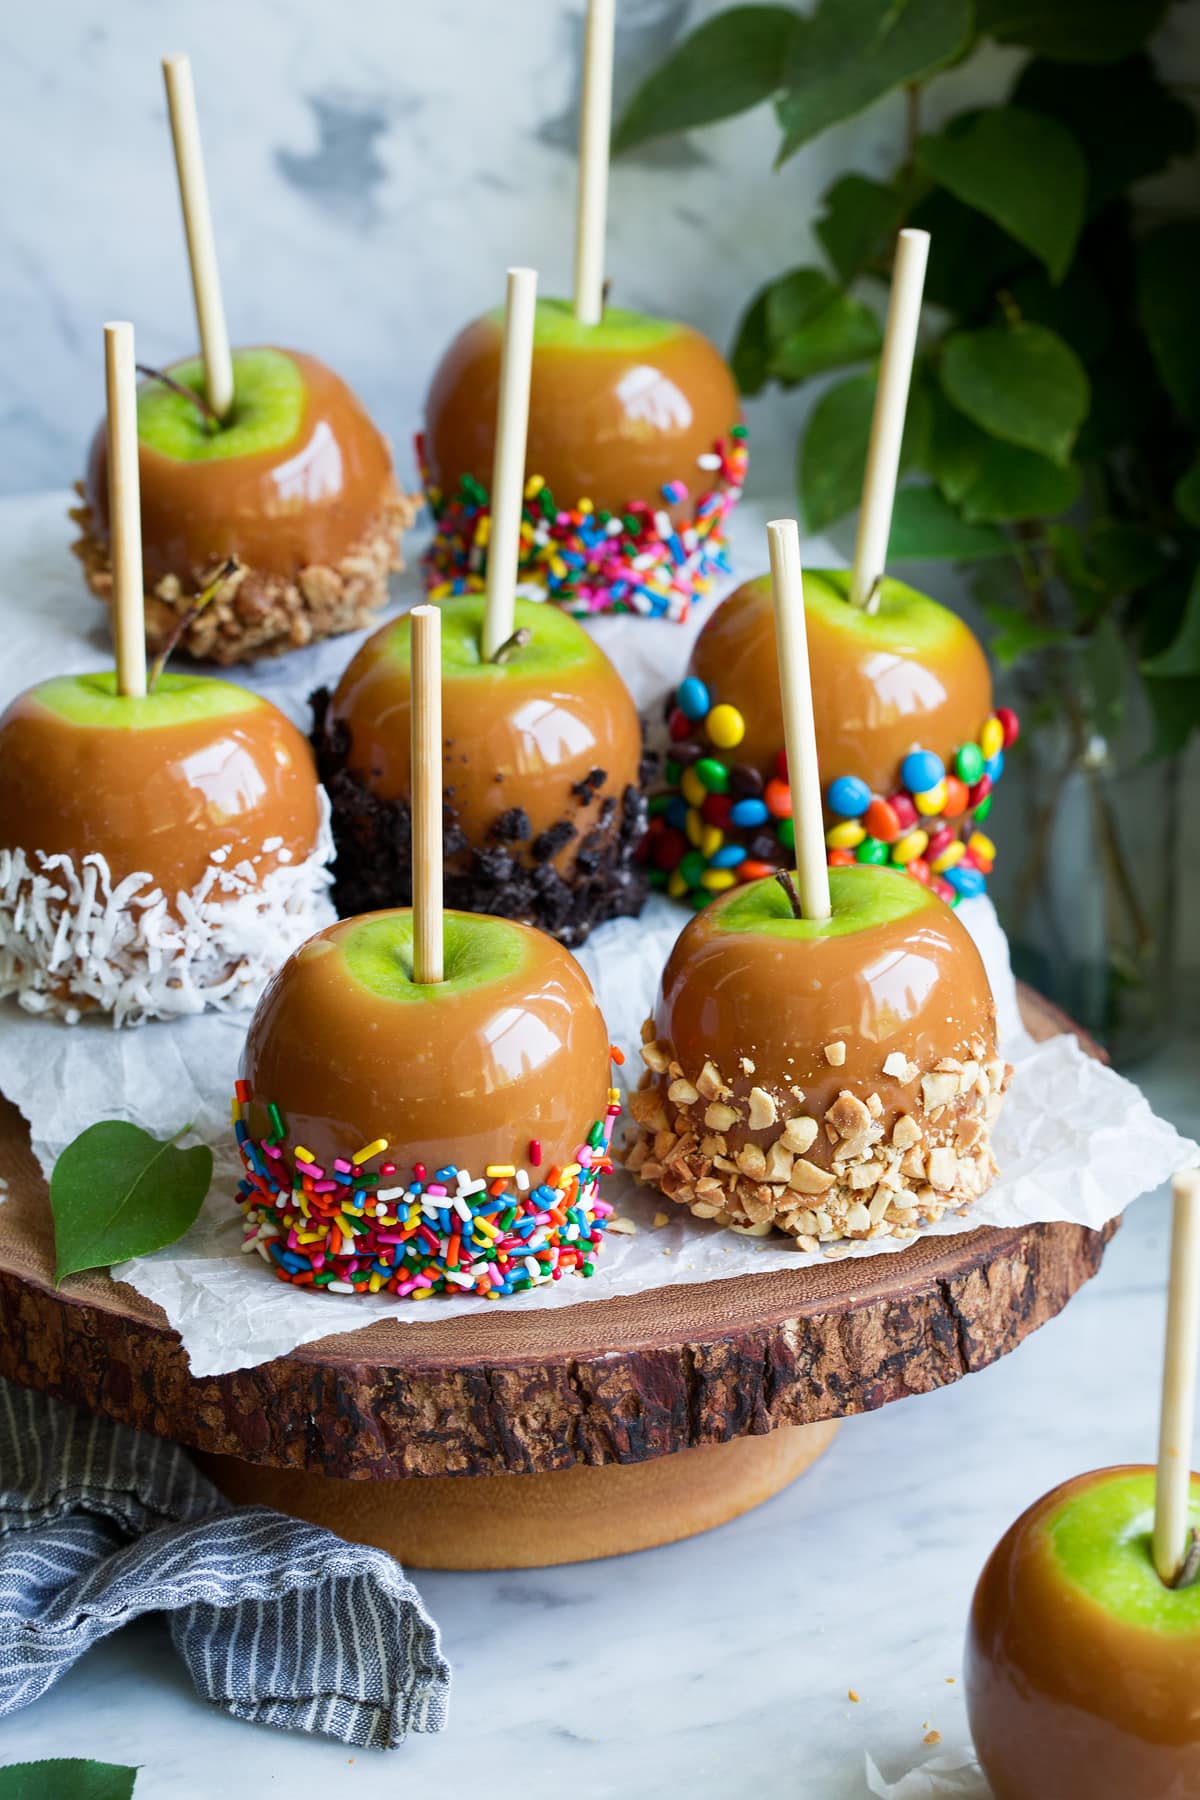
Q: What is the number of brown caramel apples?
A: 8